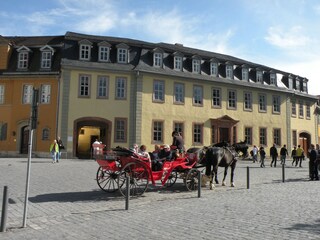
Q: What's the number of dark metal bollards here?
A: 5